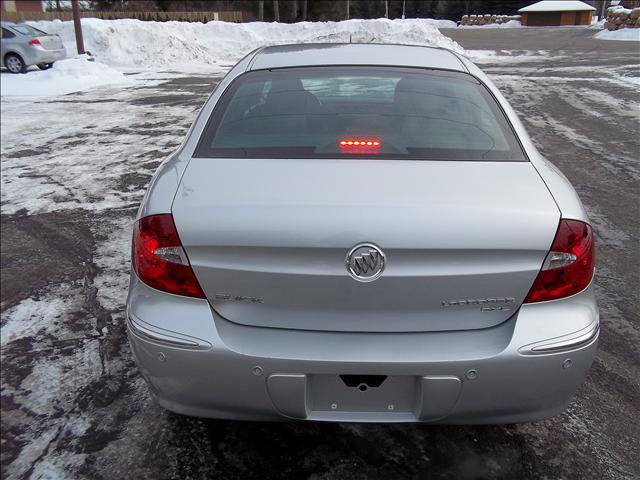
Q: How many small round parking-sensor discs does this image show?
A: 4